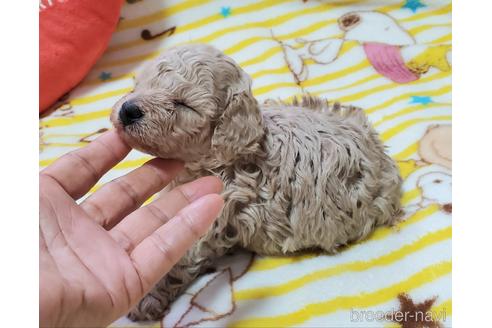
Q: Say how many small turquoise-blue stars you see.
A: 4